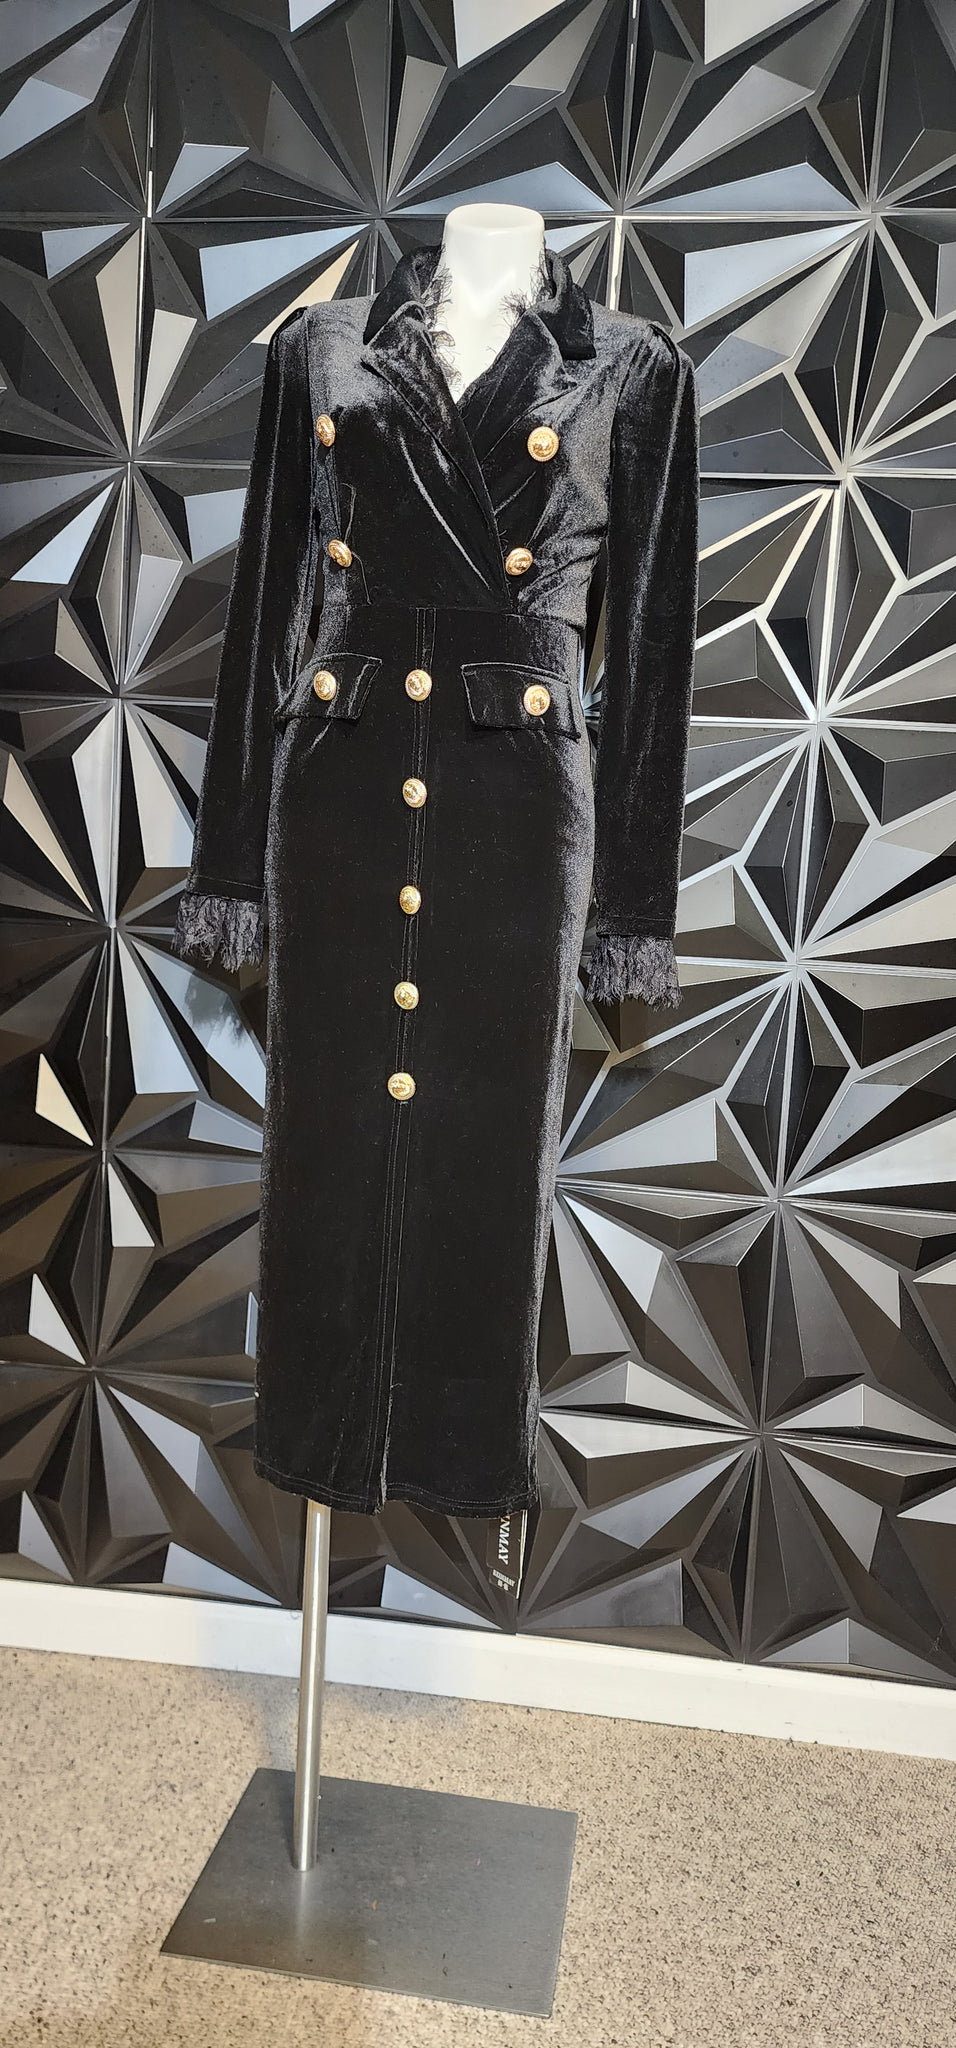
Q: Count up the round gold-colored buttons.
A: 11